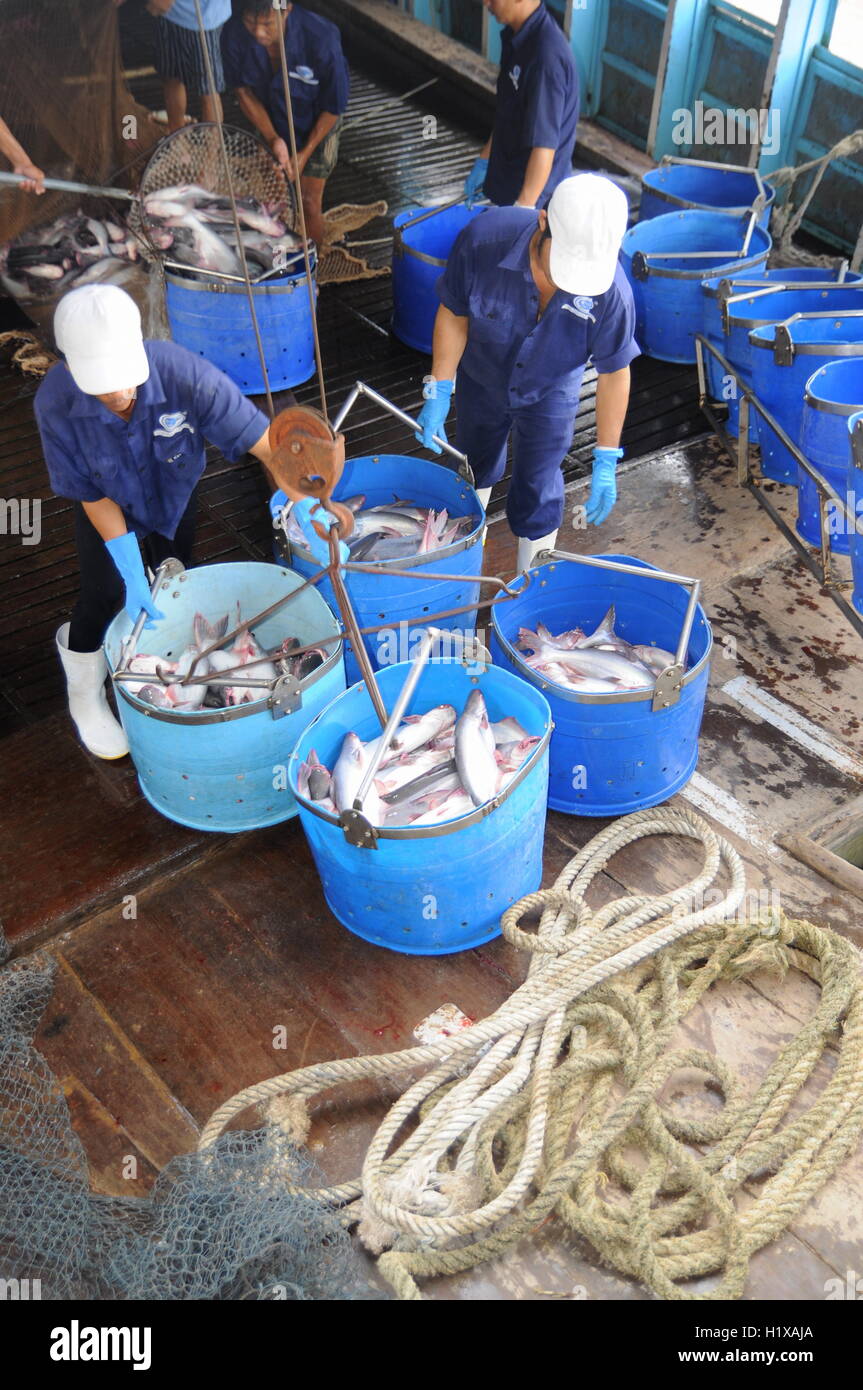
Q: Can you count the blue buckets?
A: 13